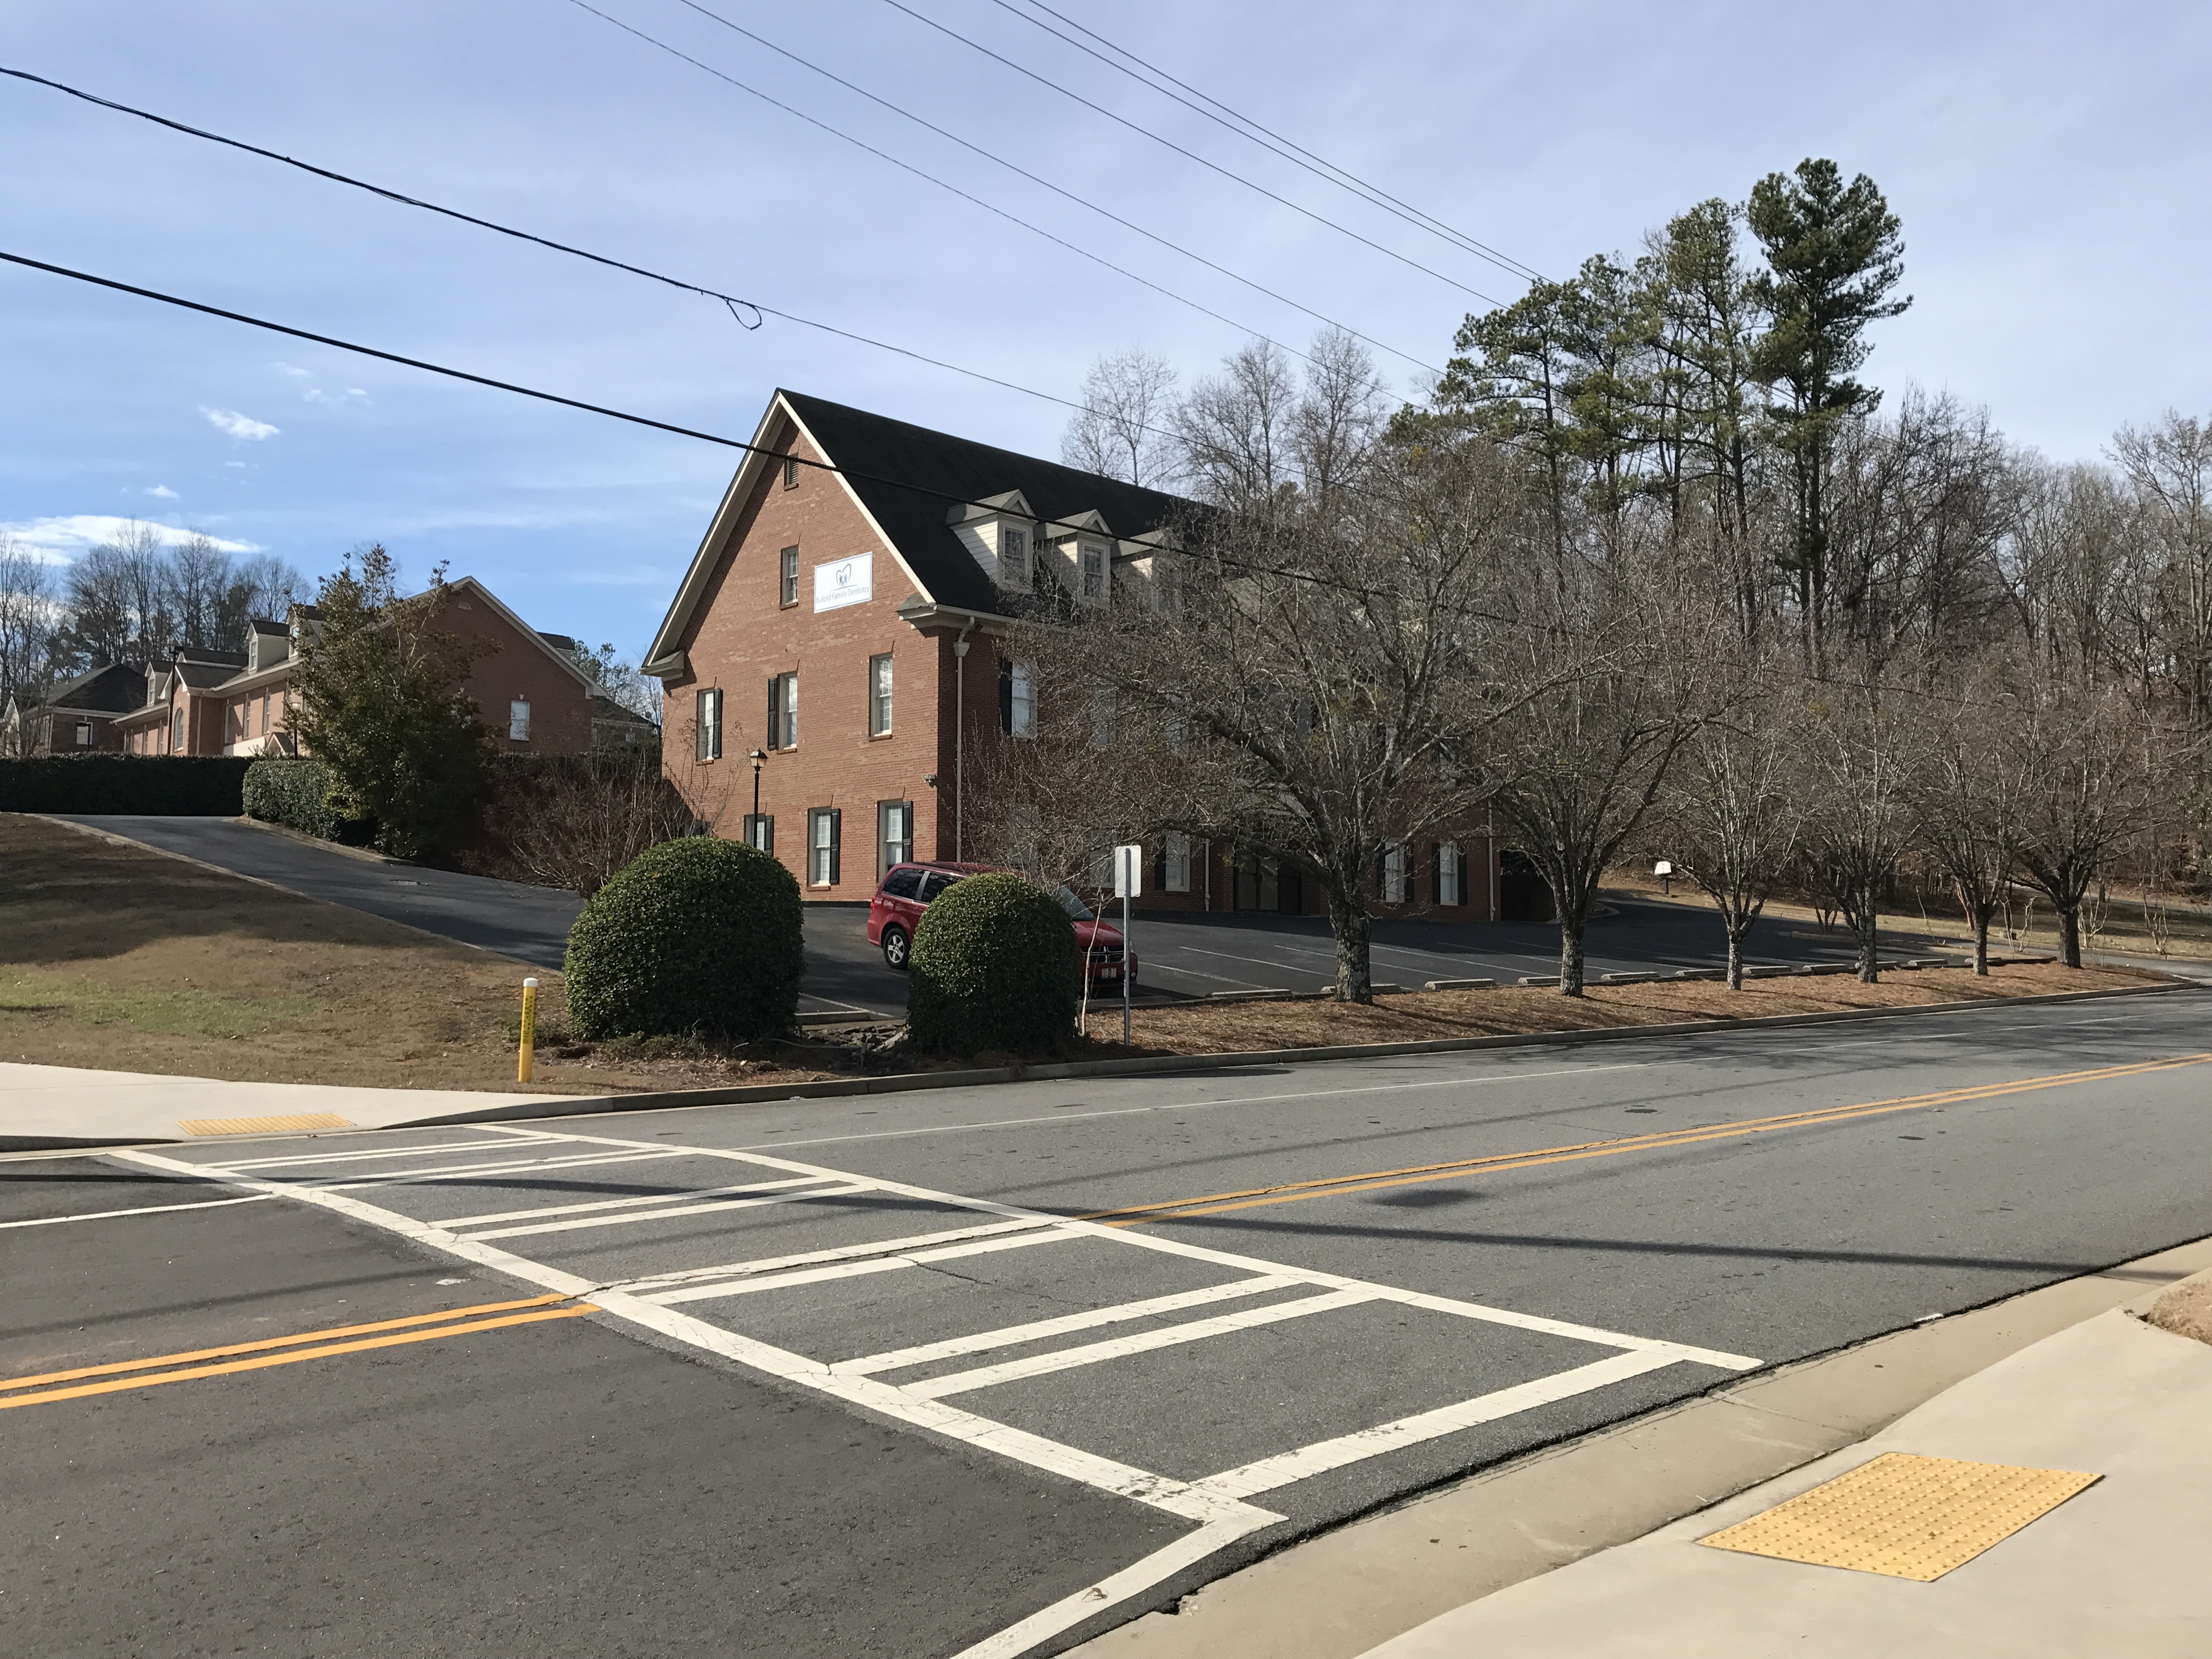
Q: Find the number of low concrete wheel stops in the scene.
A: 13